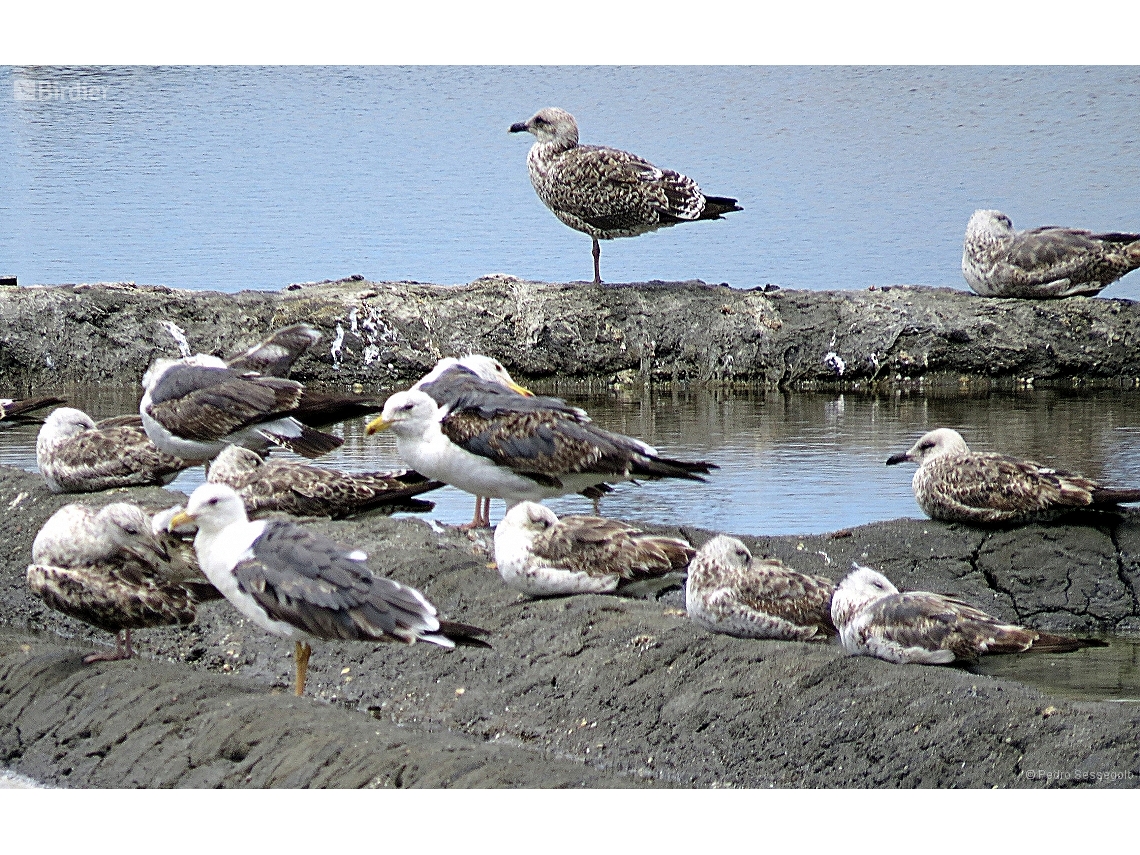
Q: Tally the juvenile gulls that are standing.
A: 2